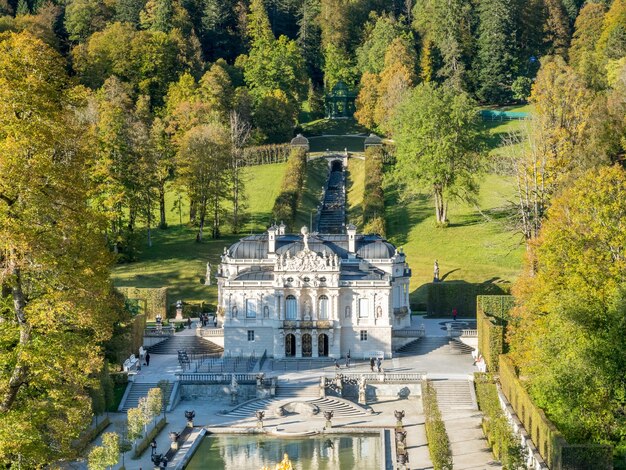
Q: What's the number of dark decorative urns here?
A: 8